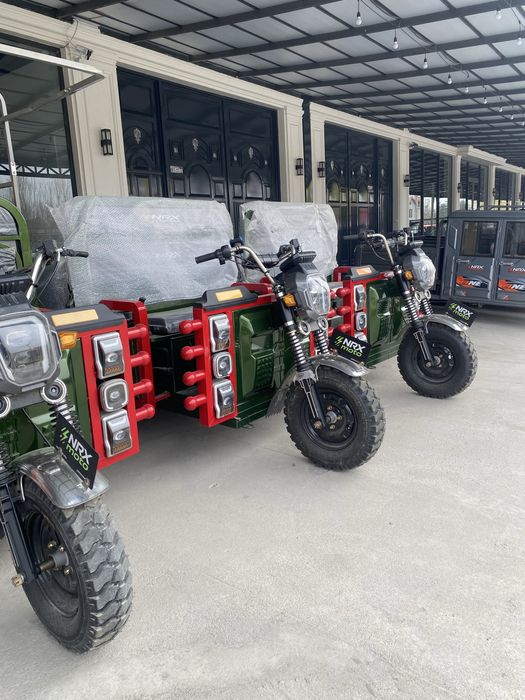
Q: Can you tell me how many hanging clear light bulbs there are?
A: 11